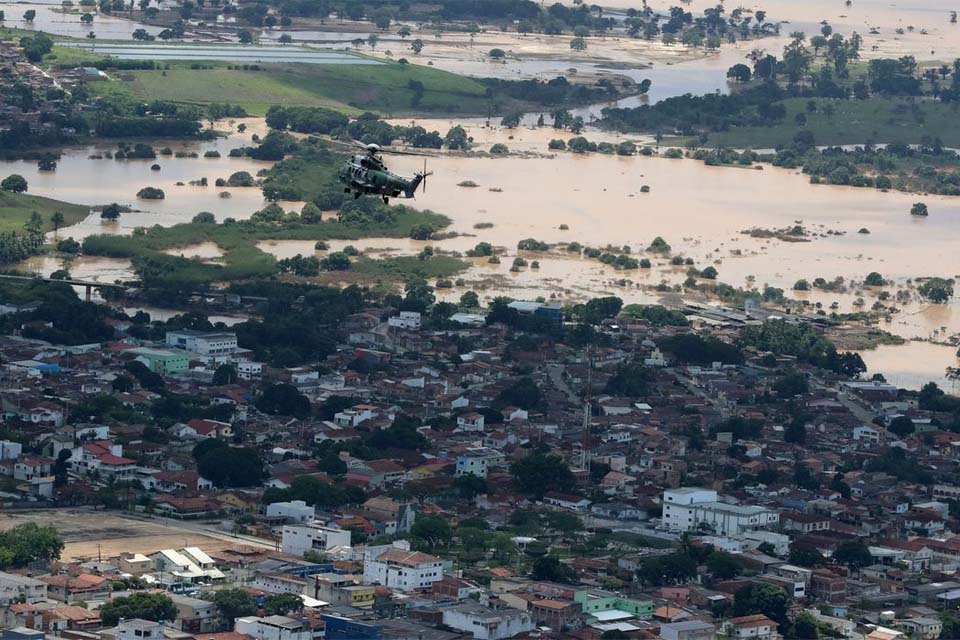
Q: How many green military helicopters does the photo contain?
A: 1